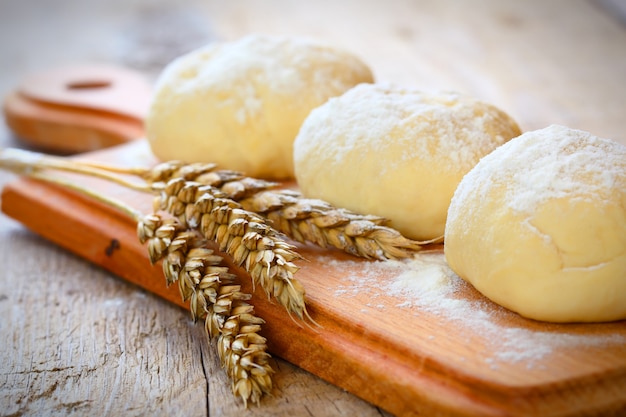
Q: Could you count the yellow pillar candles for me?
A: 0